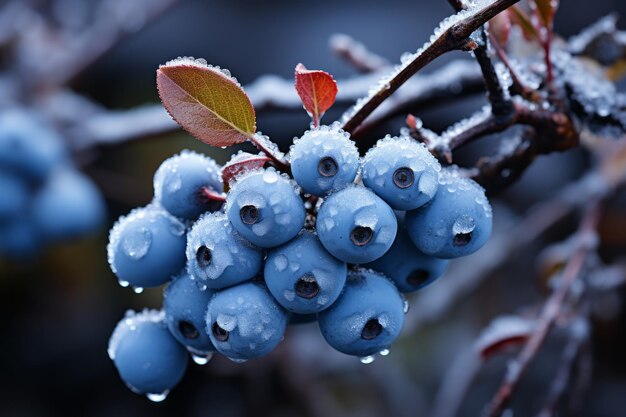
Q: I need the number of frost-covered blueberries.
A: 14